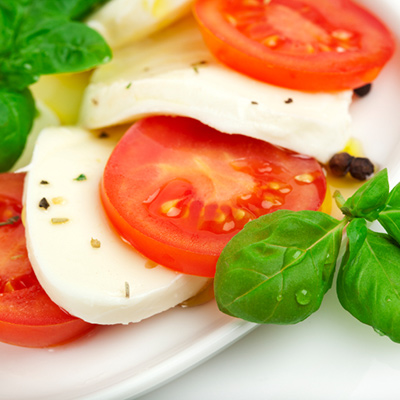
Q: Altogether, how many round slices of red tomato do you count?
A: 3